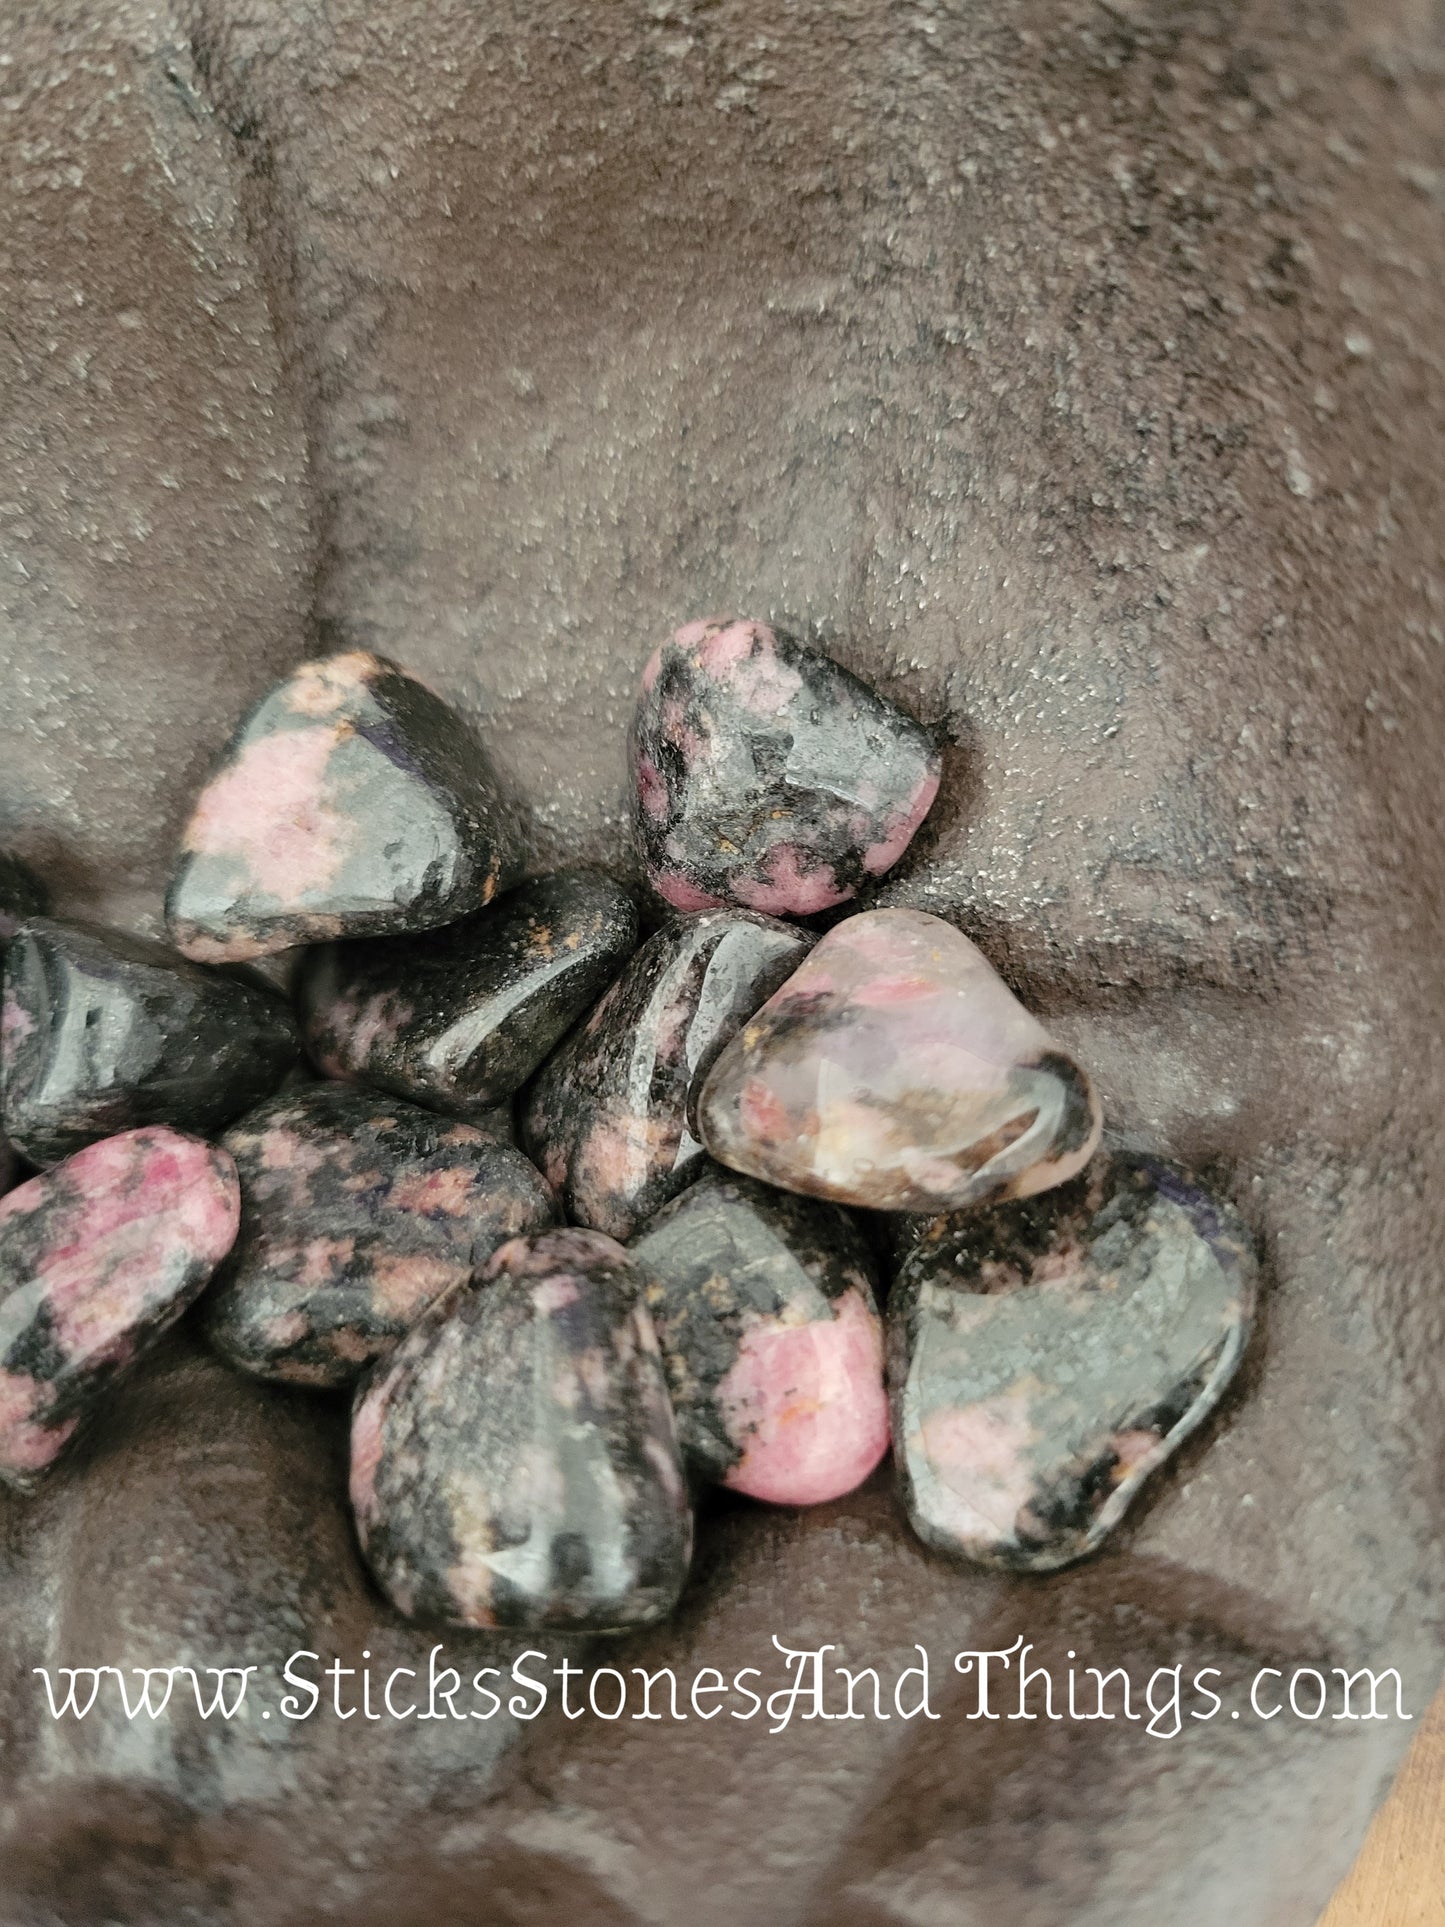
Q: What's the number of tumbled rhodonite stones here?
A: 12